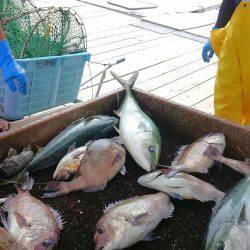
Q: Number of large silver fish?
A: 3